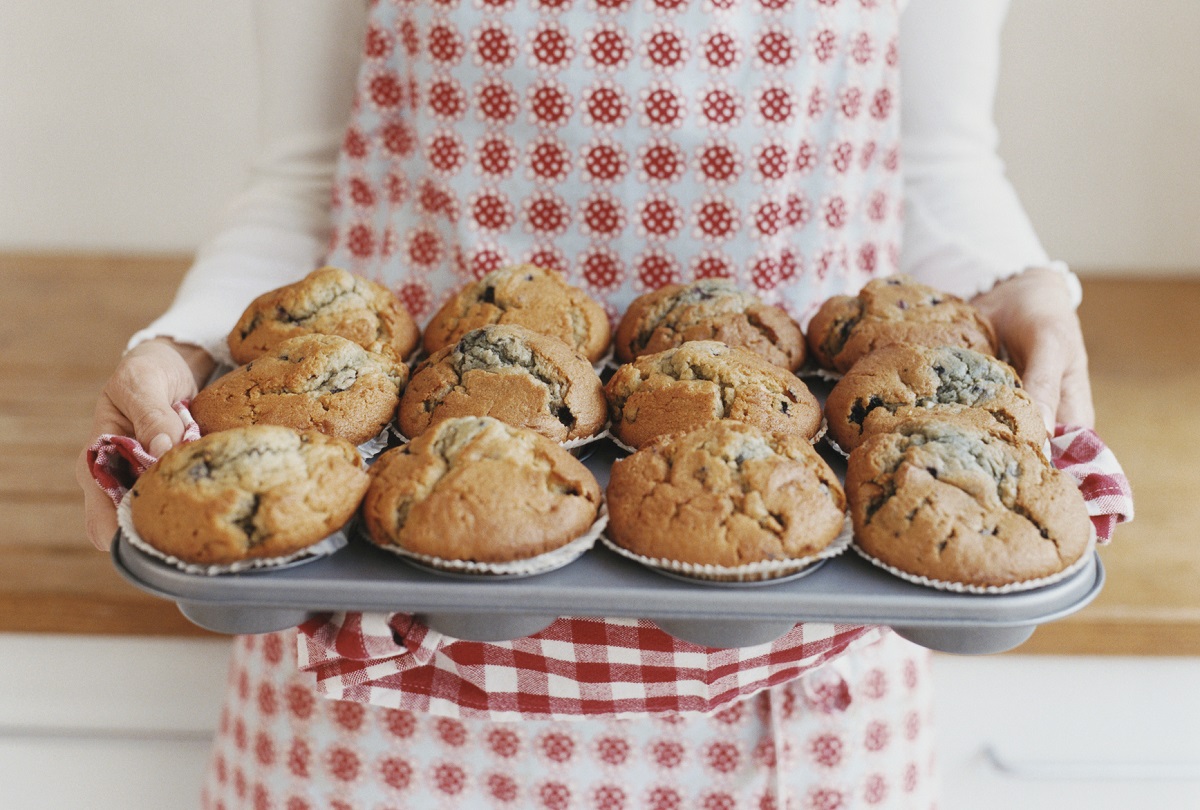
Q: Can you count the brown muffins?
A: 12